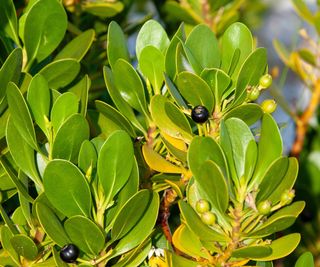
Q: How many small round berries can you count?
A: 9